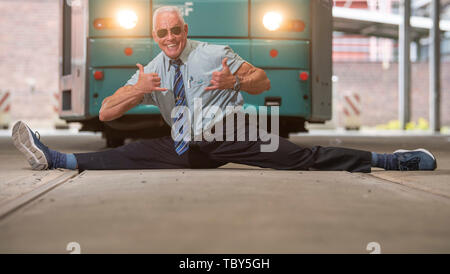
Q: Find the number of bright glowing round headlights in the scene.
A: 2